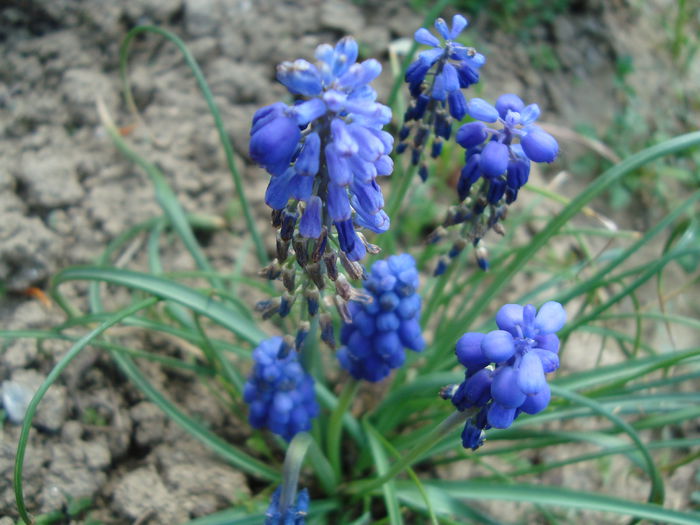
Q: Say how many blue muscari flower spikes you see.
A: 7